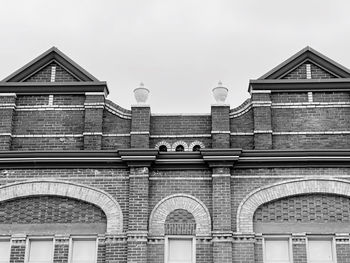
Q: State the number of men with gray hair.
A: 0